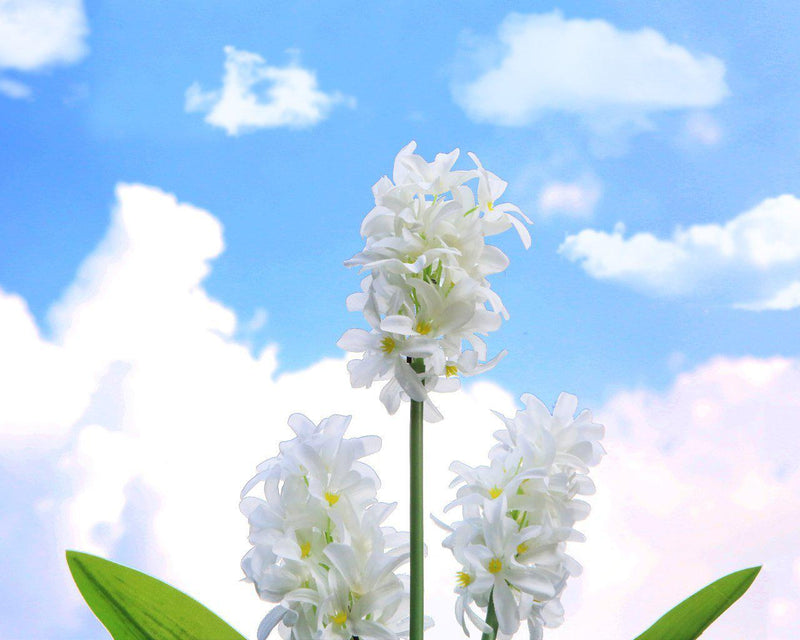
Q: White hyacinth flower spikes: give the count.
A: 3